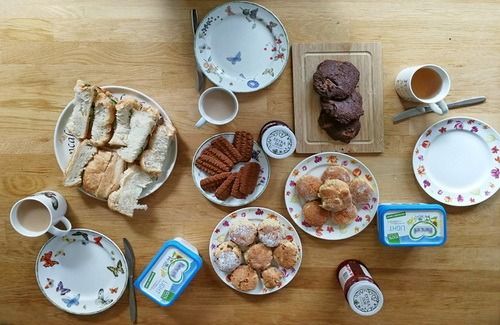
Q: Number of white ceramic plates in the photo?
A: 7